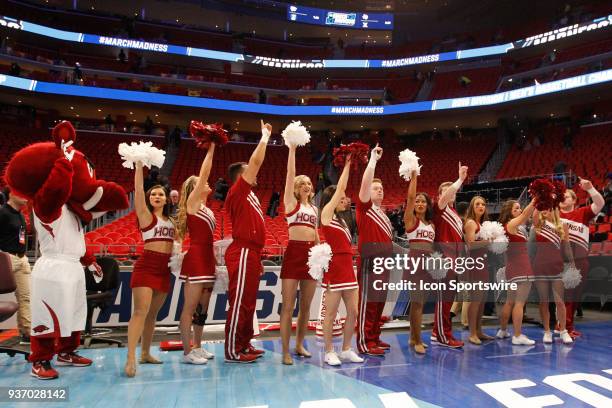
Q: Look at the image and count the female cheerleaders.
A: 8